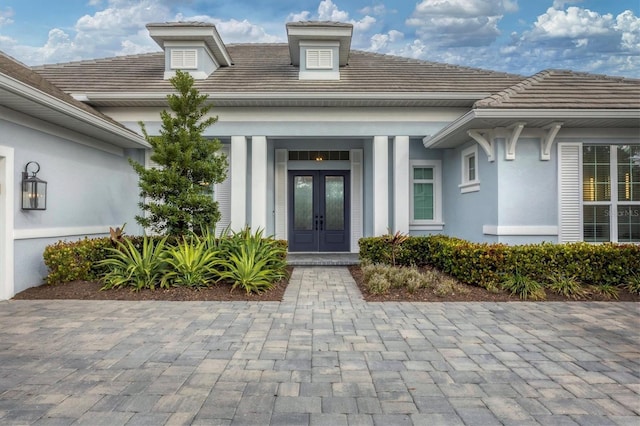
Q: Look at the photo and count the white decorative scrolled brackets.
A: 3